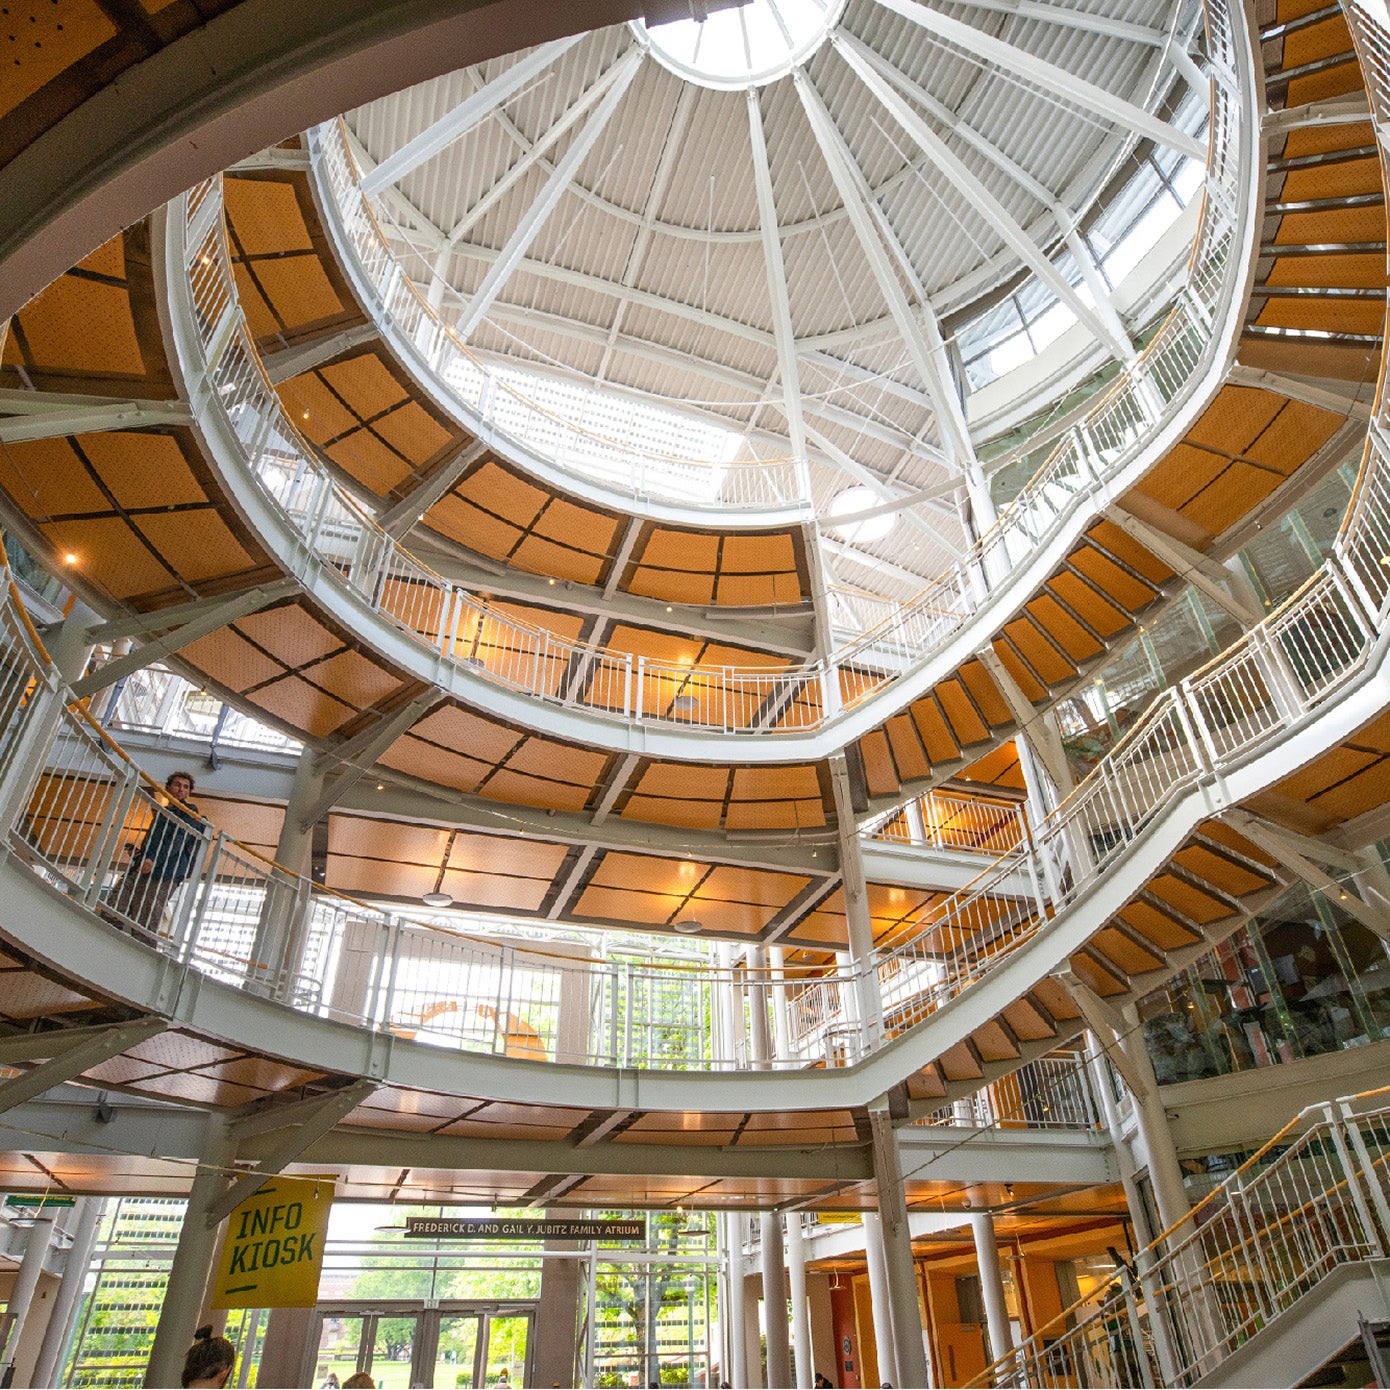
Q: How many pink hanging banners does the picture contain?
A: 0